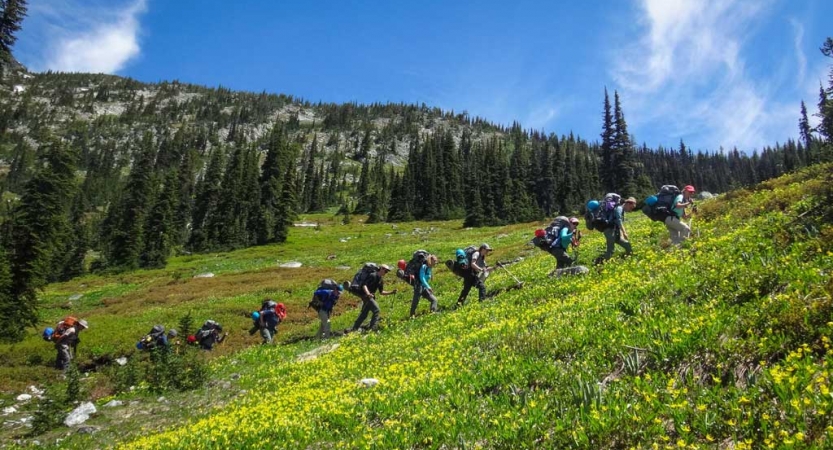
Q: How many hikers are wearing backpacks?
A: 11